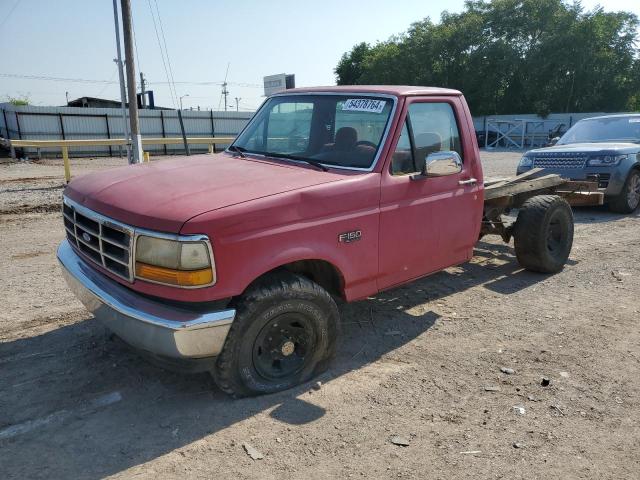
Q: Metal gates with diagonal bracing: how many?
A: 1